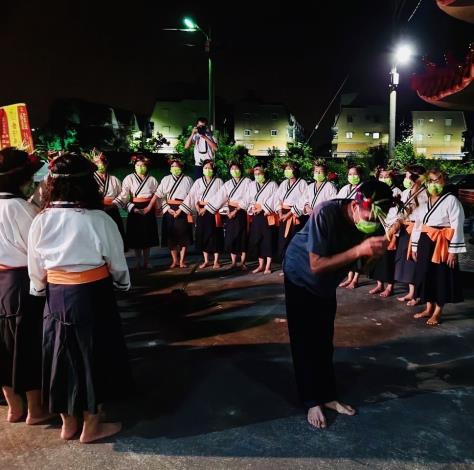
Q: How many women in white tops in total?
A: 14